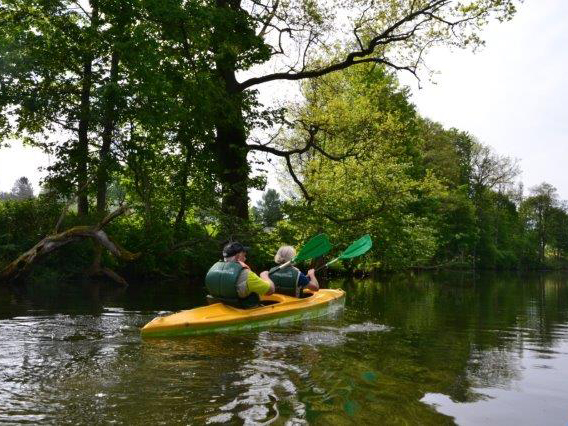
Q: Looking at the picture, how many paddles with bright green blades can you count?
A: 2